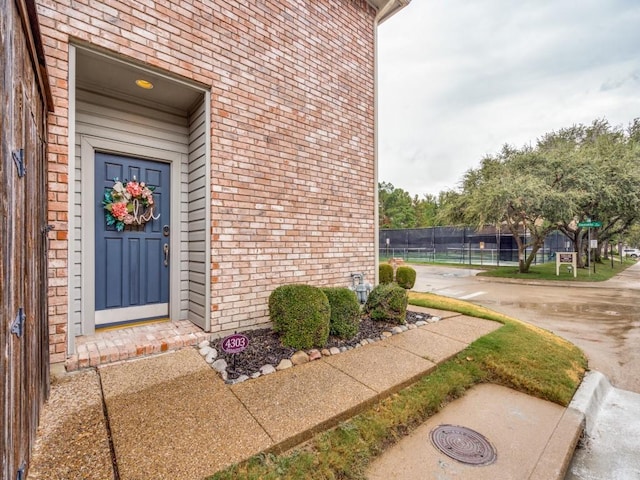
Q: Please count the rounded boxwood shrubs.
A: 5